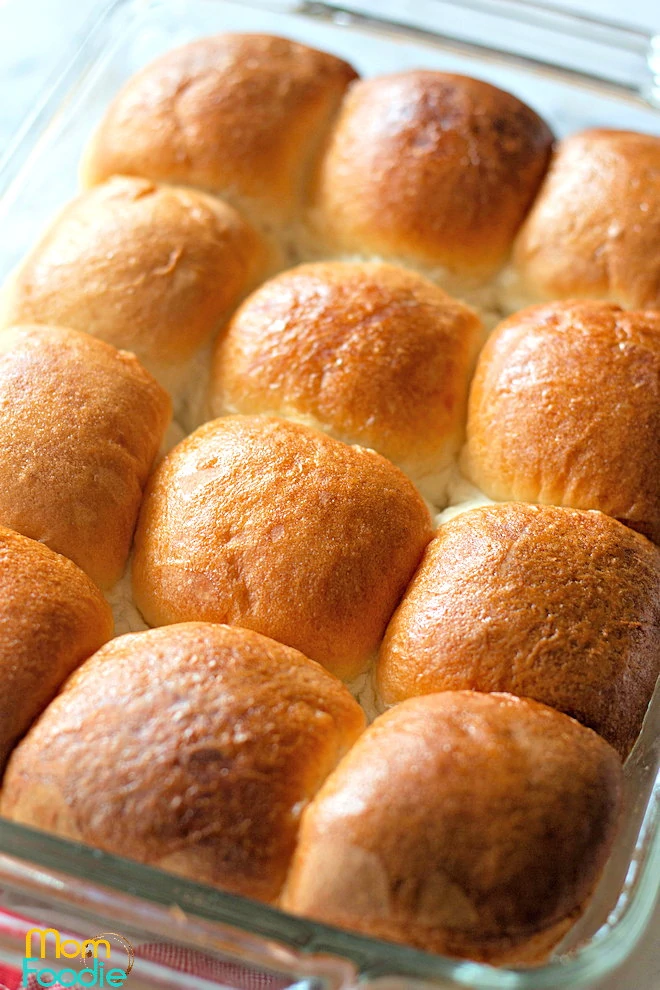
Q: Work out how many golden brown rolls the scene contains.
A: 12